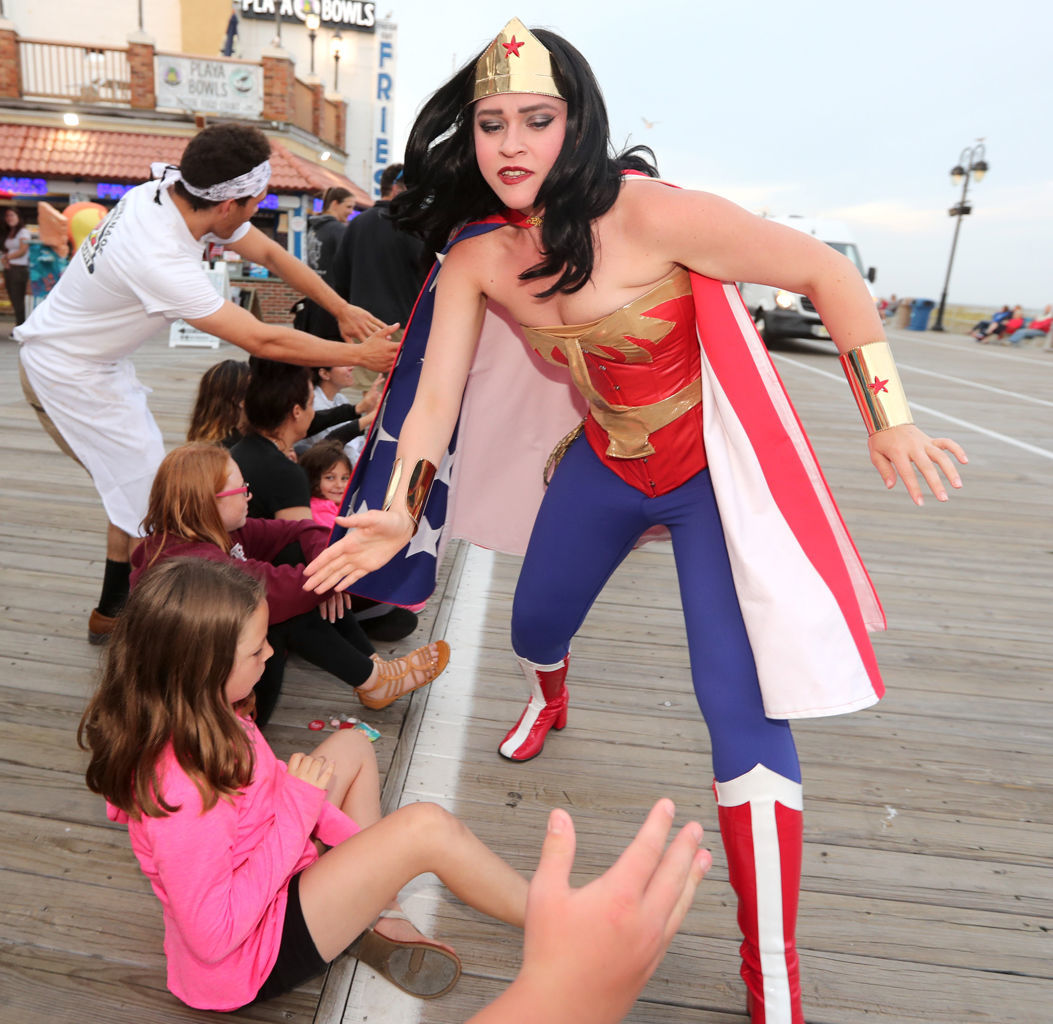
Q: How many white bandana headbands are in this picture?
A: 1